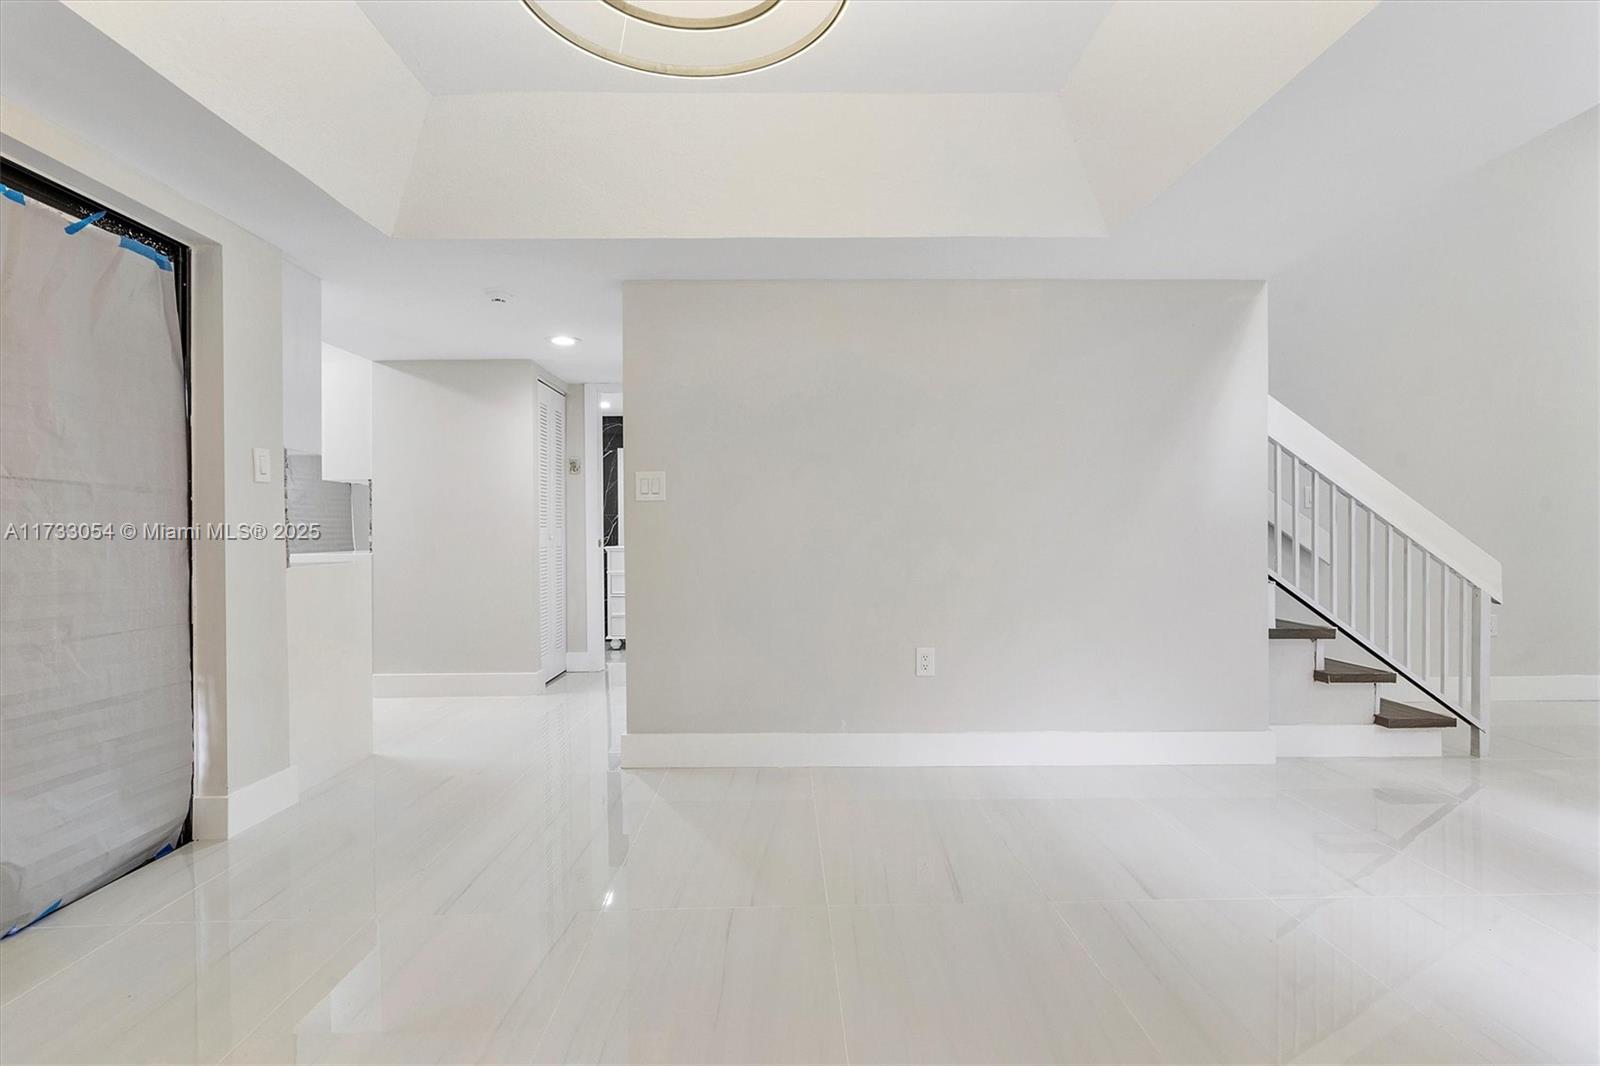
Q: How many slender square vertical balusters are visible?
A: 11